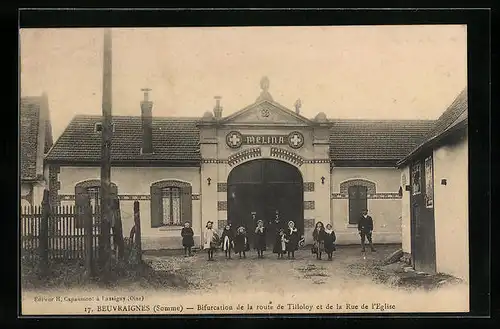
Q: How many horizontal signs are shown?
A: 1